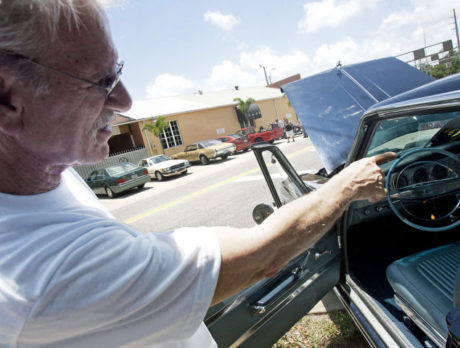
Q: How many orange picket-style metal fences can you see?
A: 0